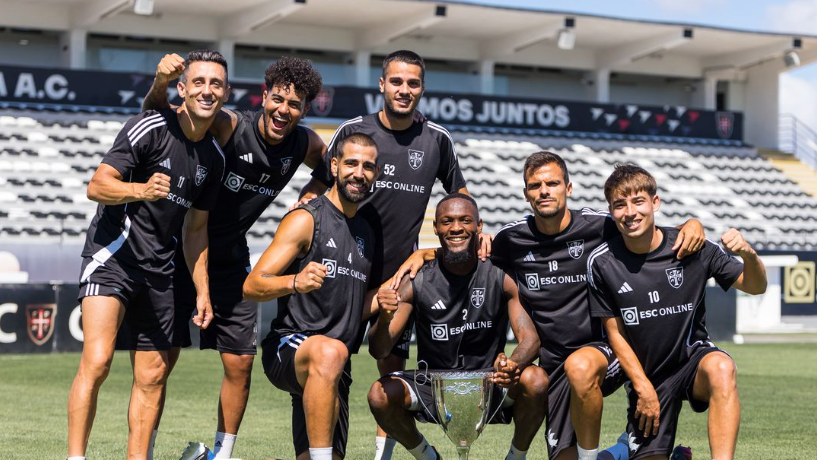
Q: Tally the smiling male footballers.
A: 6